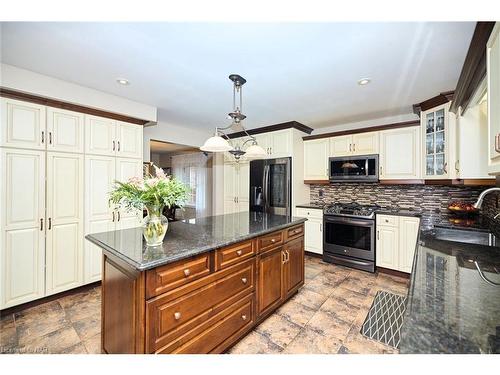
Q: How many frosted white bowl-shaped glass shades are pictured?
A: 2